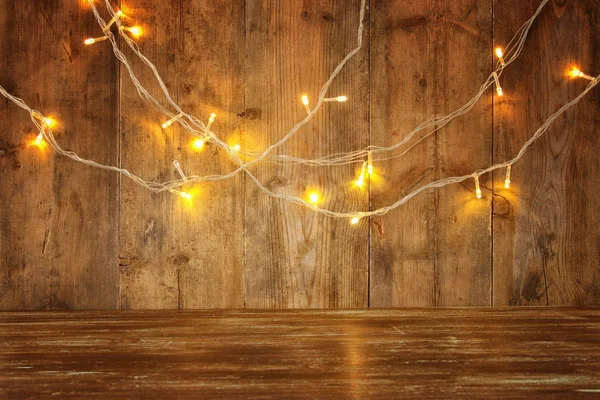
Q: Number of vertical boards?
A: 5